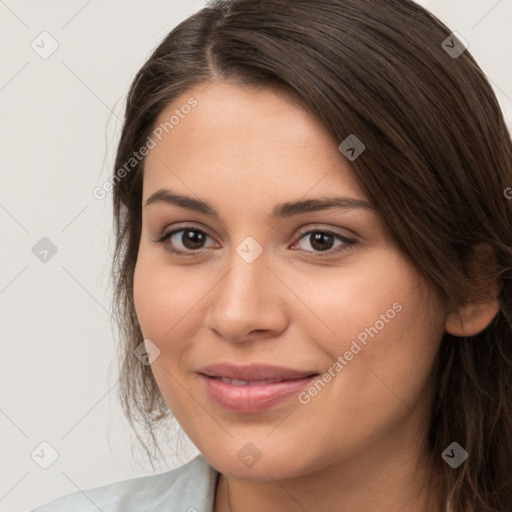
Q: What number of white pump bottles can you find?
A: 0